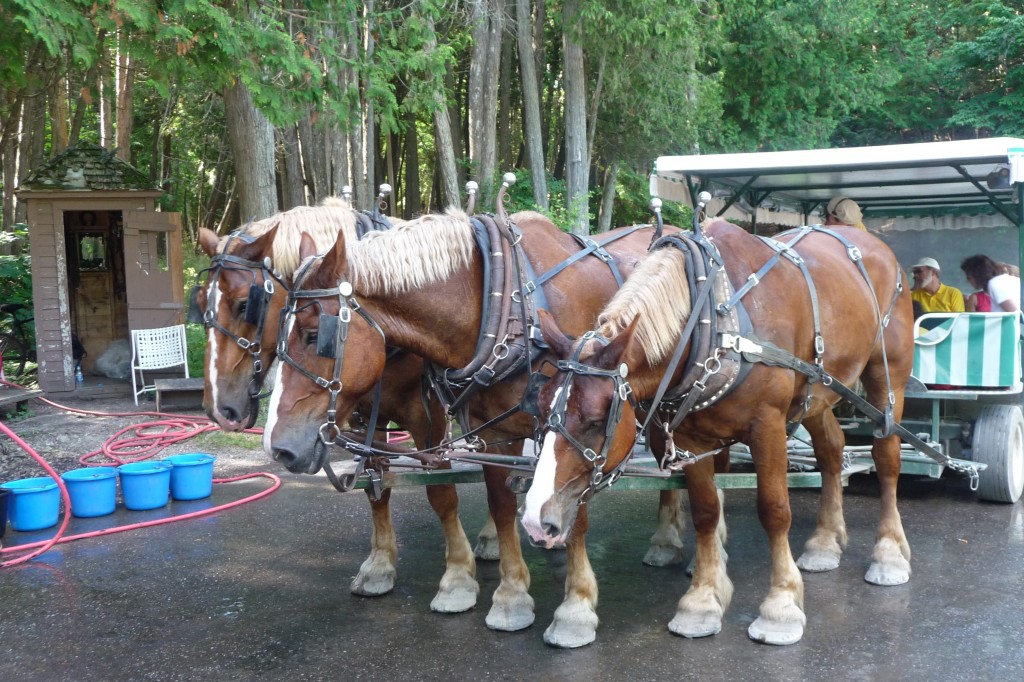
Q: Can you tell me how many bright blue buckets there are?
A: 4